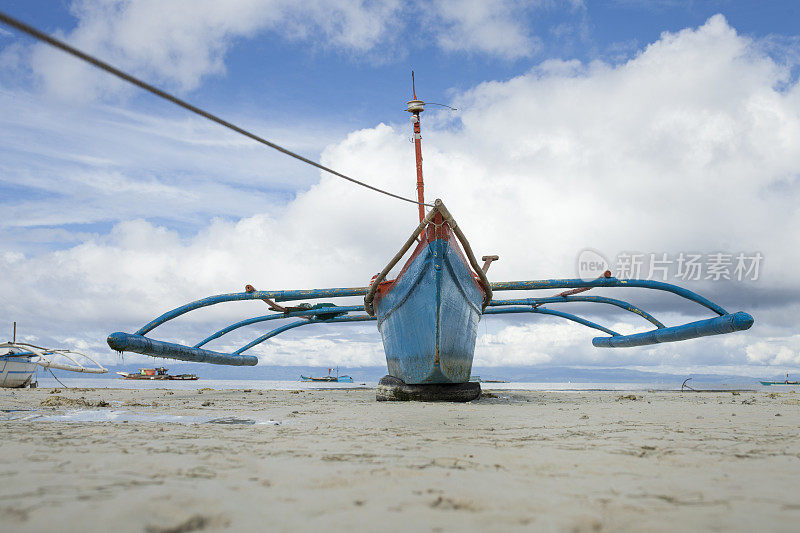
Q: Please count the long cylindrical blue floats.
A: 2